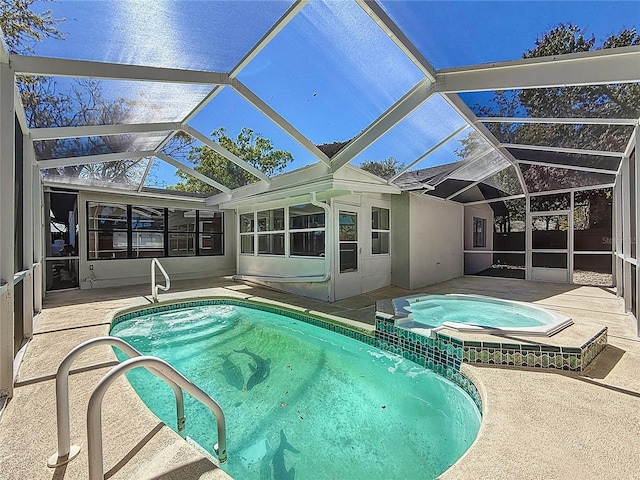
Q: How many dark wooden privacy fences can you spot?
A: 1